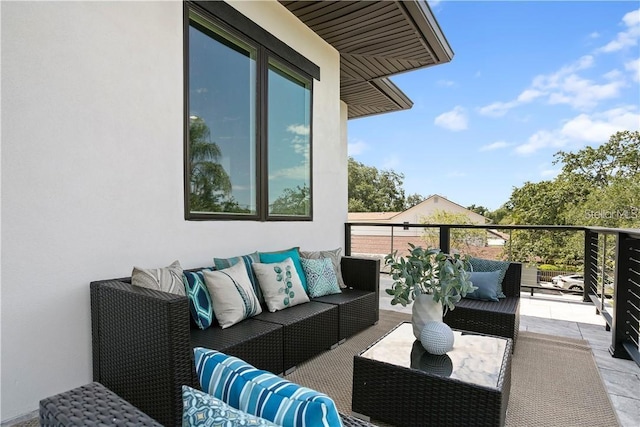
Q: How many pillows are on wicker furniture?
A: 12